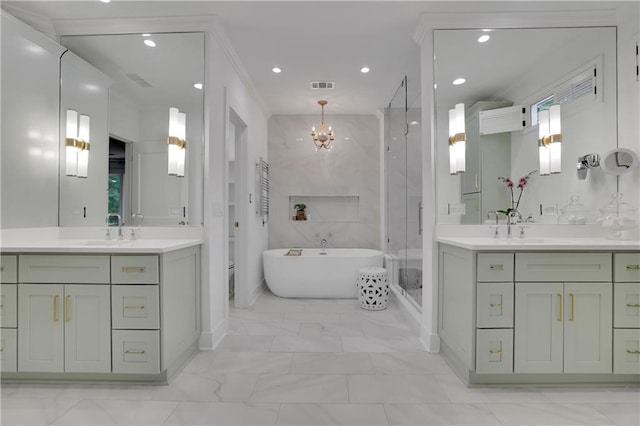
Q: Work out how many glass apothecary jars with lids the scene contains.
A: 2